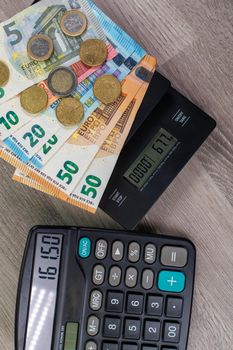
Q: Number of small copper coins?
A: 0